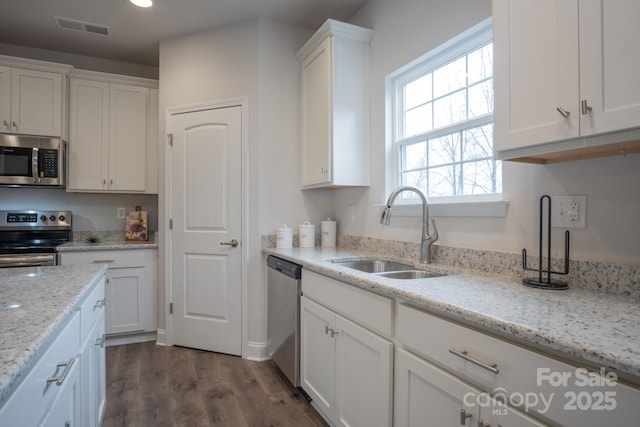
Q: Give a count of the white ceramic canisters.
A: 3